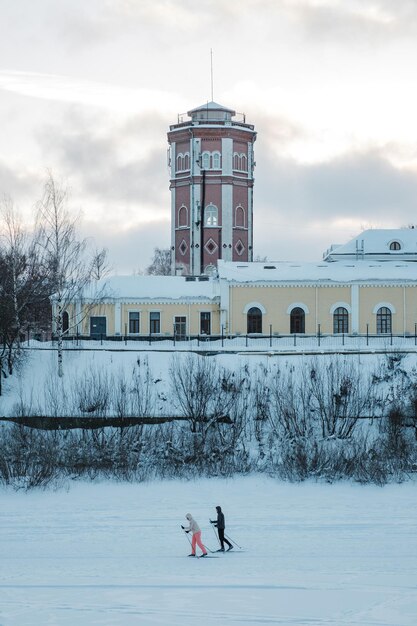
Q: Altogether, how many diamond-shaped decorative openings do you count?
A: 3